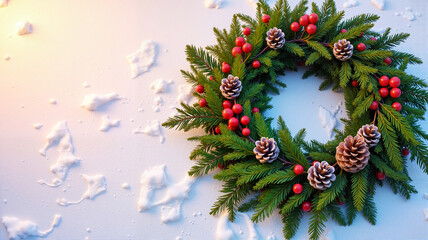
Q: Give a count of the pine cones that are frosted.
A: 6